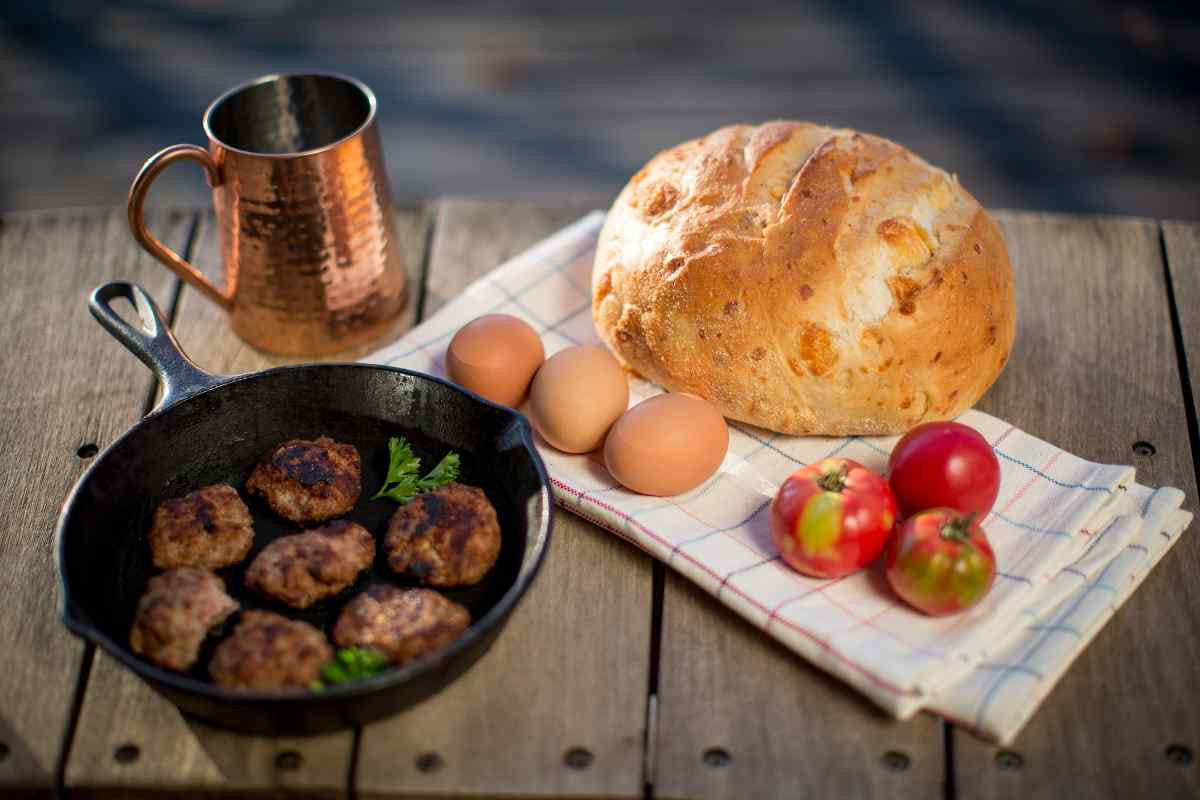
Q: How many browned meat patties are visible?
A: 7